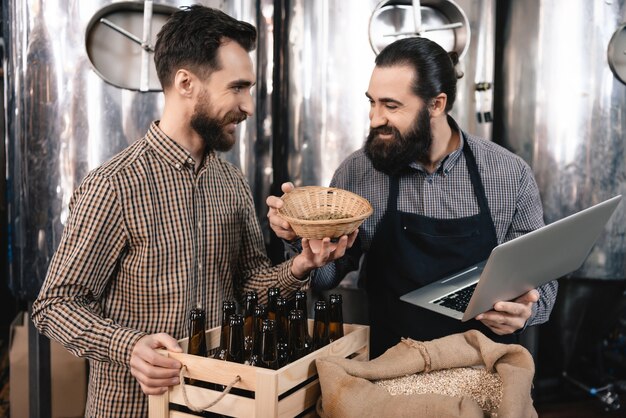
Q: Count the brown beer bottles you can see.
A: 12